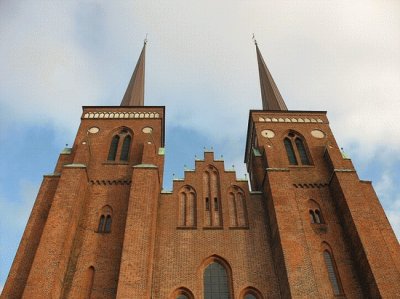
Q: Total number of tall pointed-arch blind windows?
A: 3